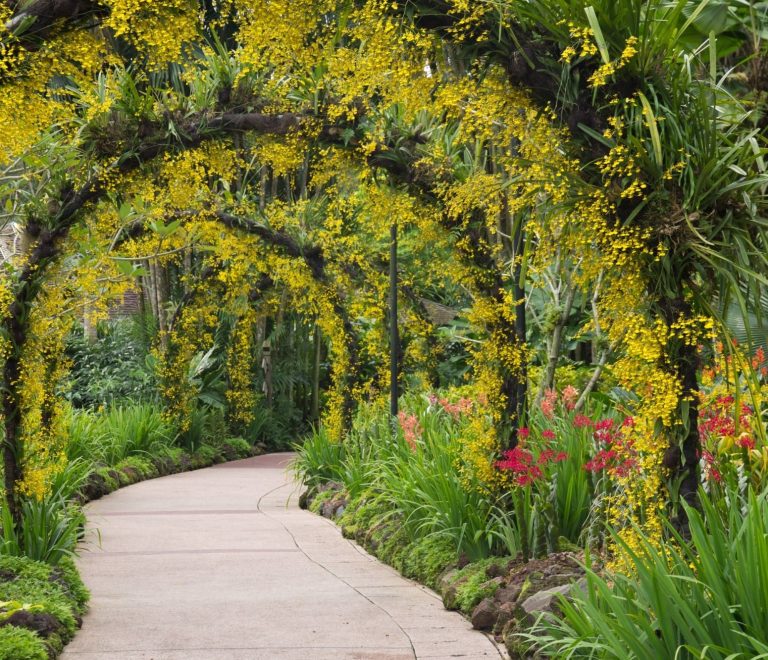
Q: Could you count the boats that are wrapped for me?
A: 0